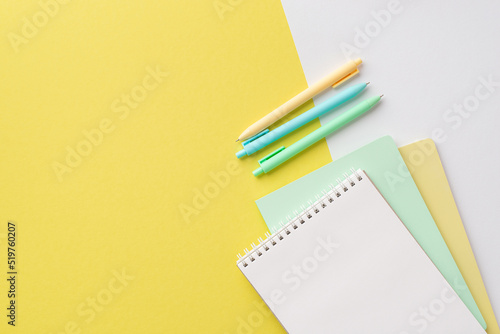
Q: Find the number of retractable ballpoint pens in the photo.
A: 3